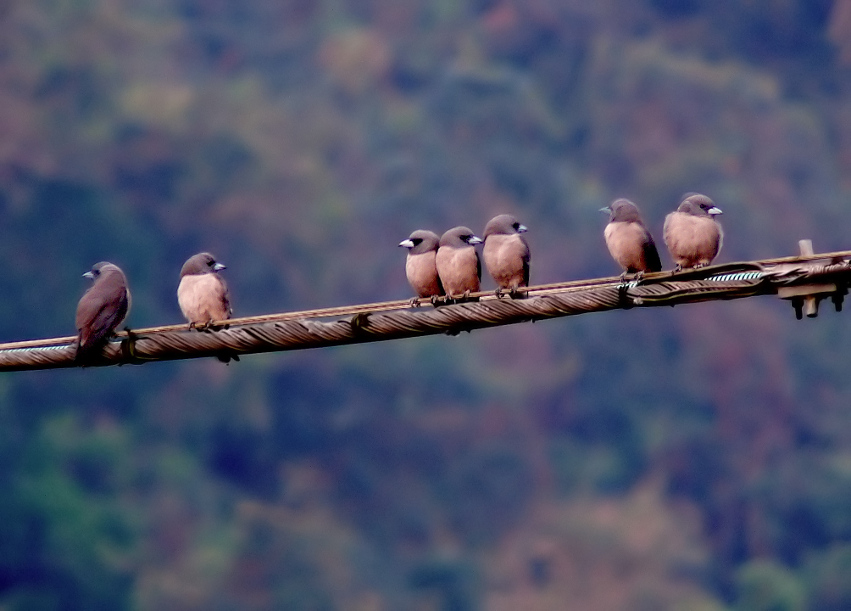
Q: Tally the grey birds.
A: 7